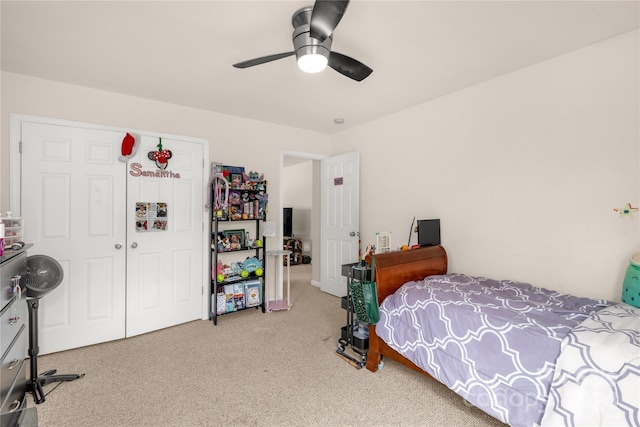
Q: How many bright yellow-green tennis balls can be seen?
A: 4